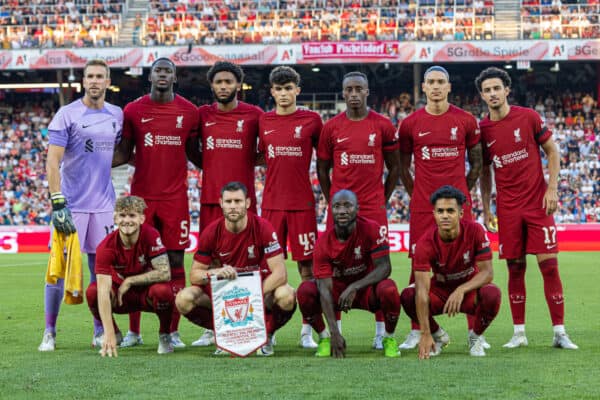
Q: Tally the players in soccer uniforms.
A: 11